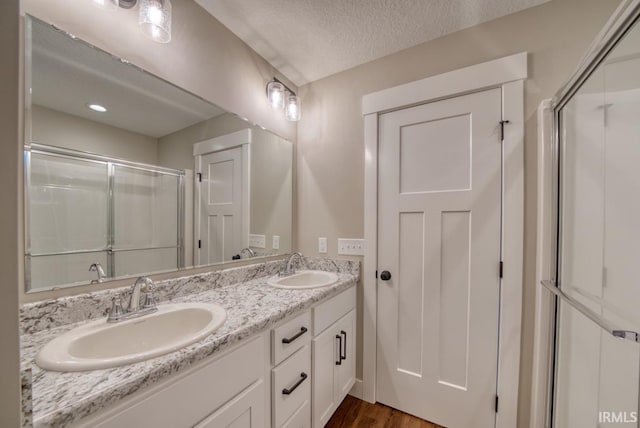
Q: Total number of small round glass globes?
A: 4